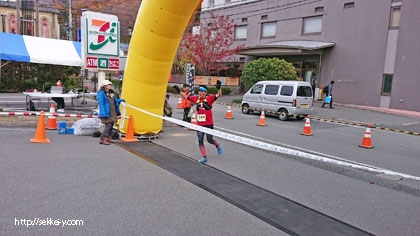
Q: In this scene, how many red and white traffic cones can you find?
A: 7